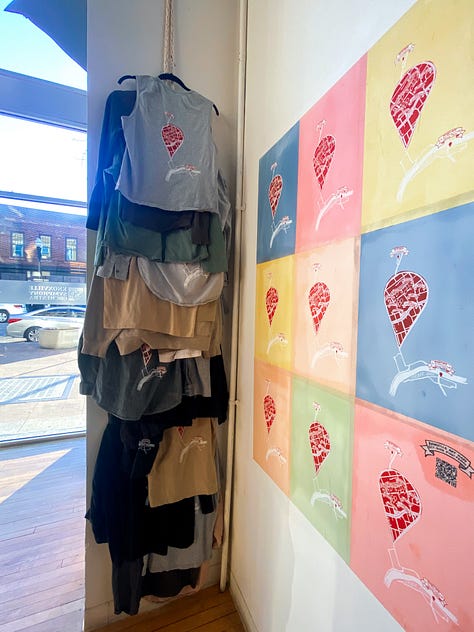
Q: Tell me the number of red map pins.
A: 12